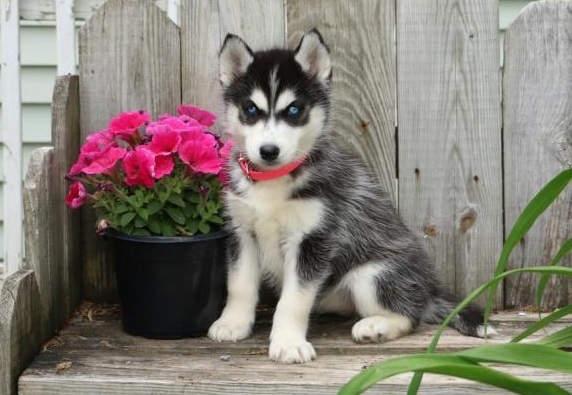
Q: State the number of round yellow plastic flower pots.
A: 0